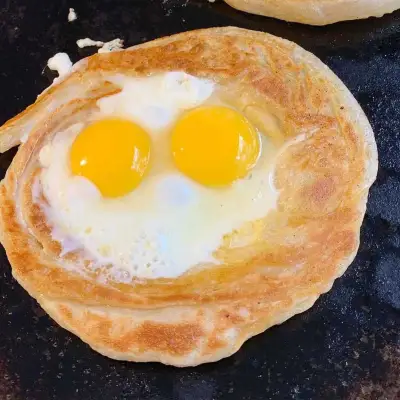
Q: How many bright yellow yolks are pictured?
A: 2